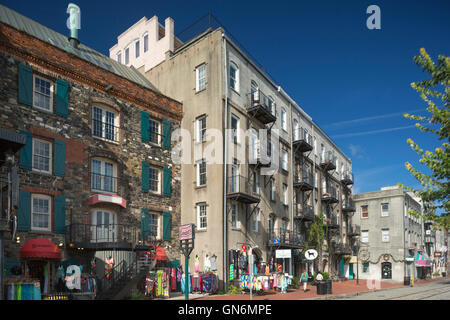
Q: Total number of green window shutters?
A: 12